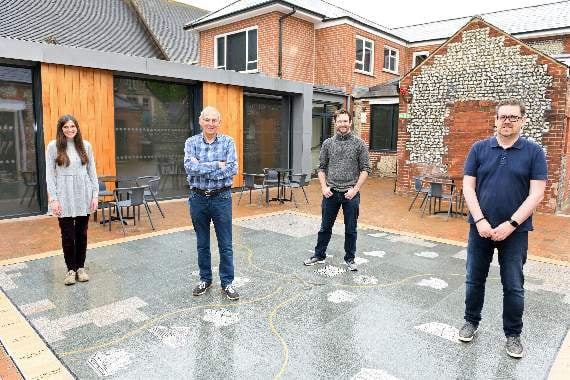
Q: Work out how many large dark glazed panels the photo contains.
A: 3